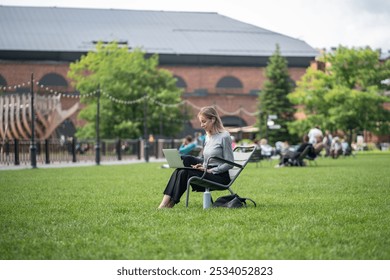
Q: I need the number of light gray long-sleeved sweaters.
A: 1